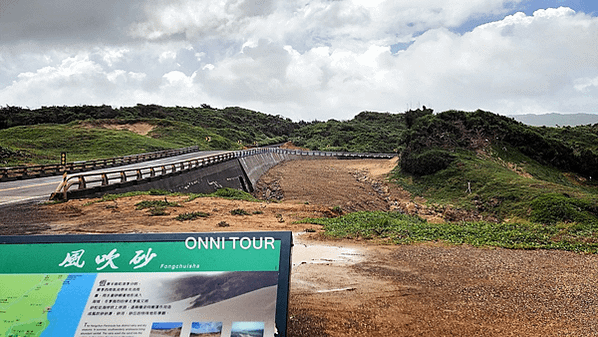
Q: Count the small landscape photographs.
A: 3